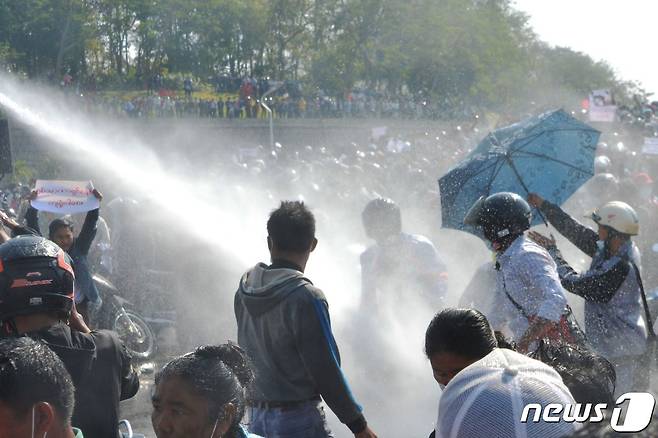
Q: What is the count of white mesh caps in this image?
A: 1